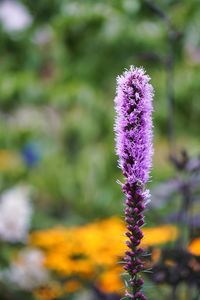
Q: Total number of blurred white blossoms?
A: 3